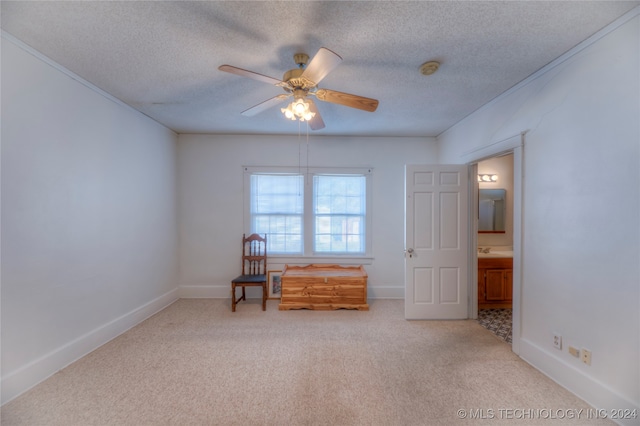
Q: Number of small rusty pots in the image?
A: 0